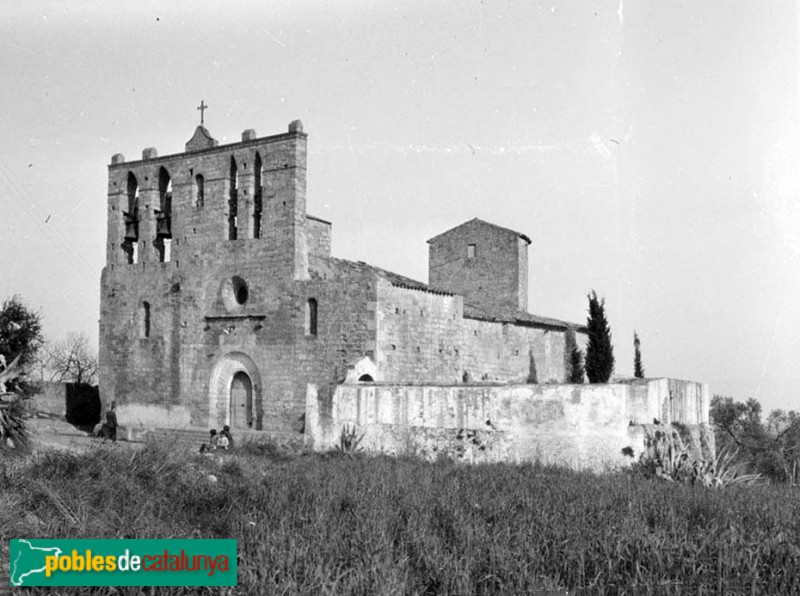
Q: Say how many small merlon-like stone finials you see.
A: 4